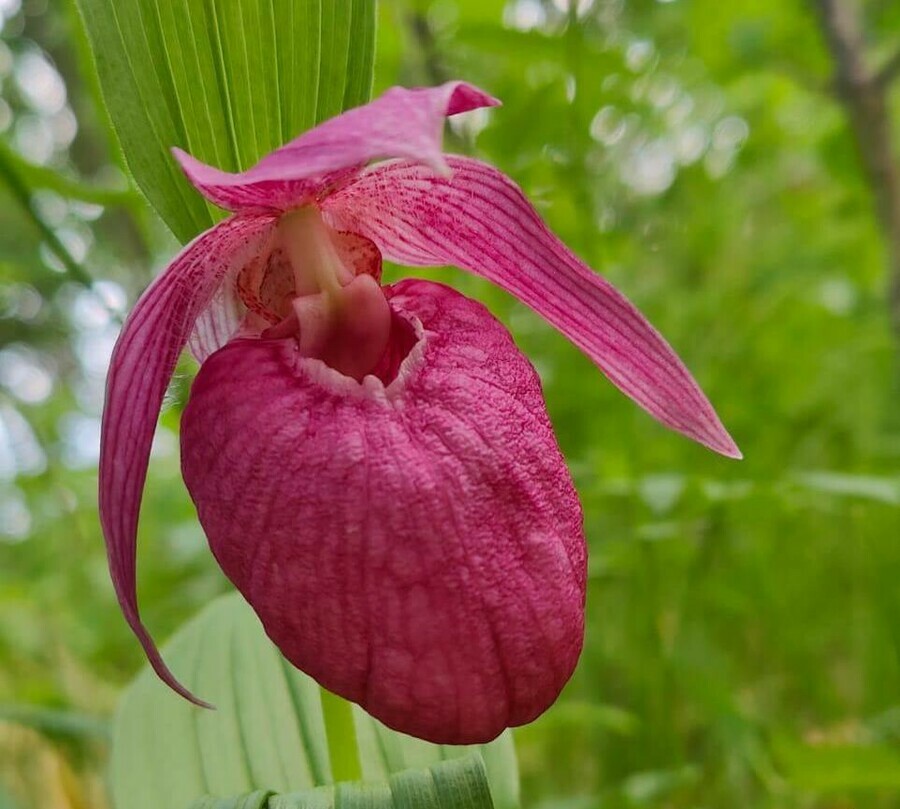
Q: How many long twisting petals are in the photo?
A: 2